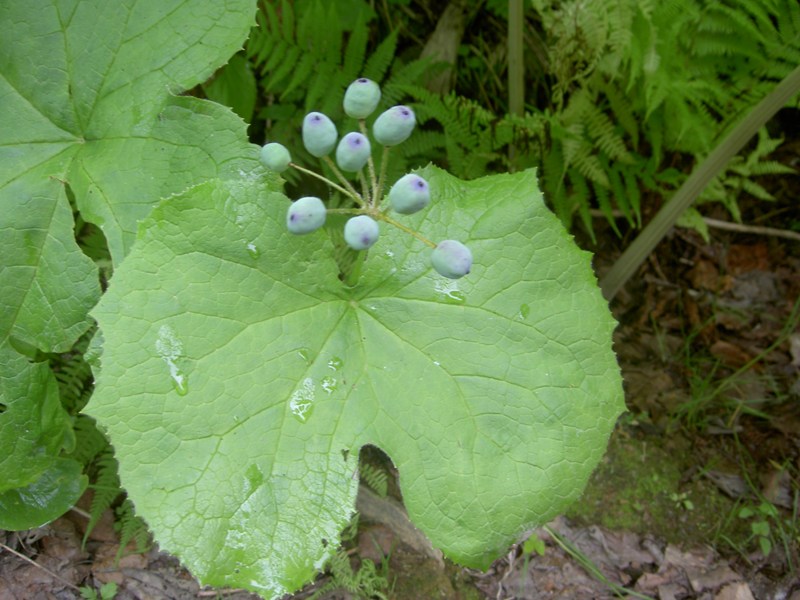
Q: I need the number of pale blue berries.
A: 9